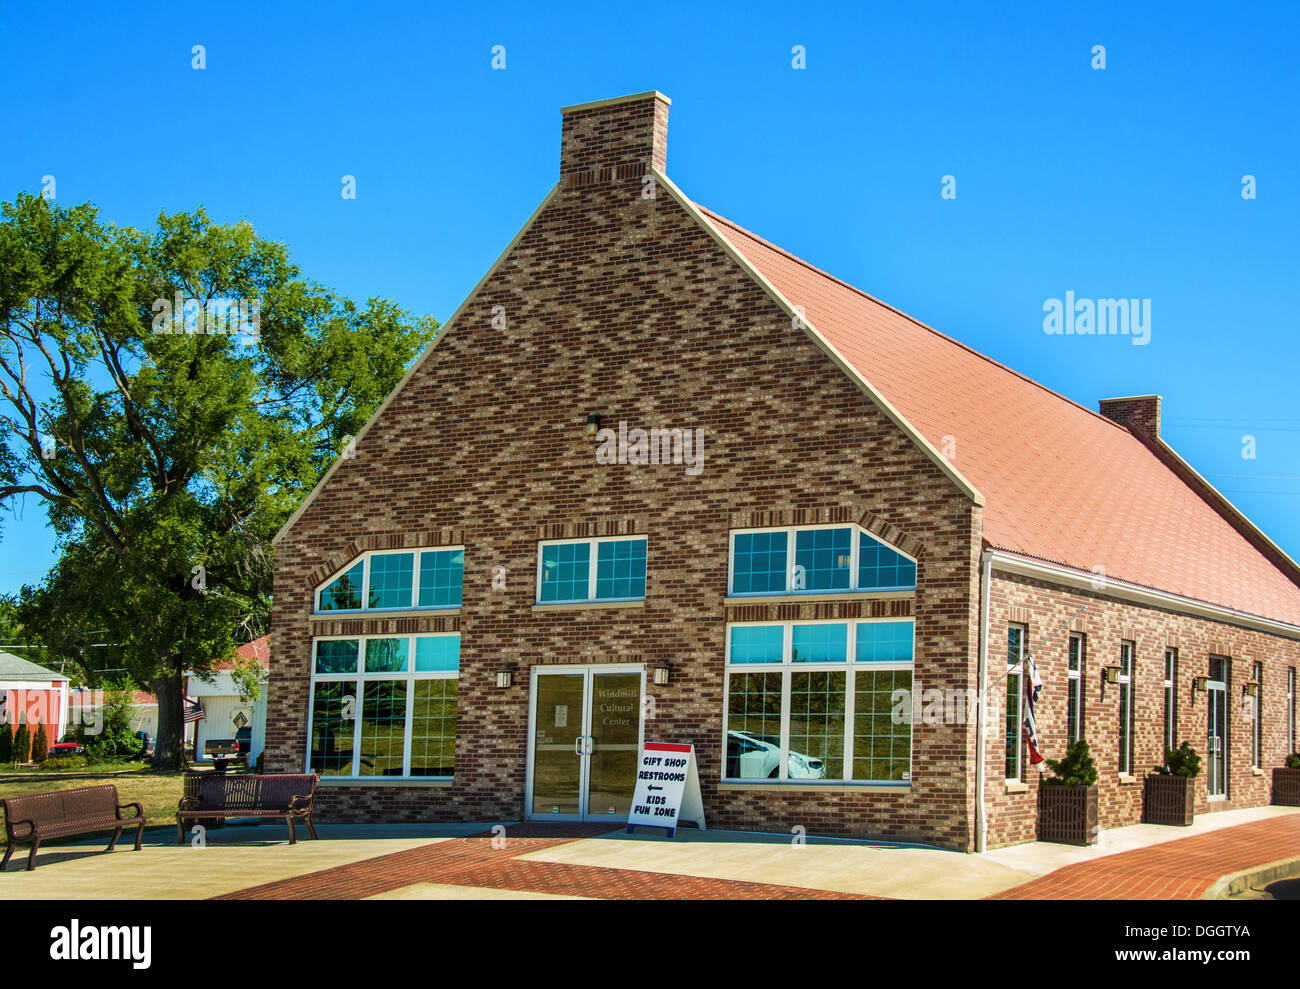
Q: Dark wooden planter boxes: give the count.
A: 3